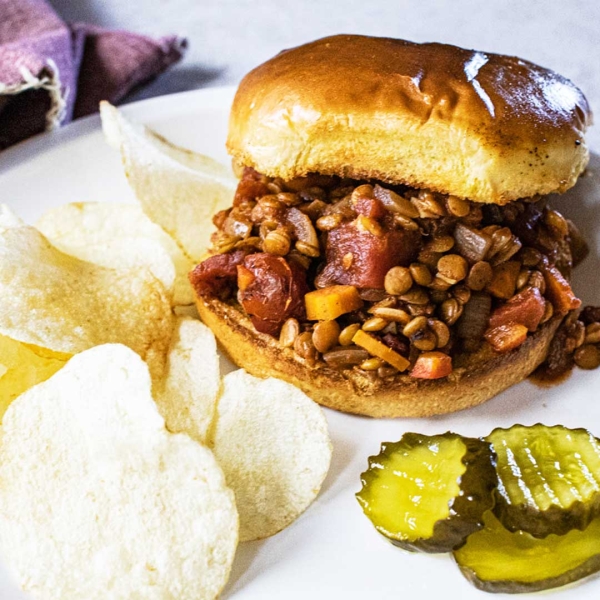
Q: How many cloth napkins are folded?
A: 1